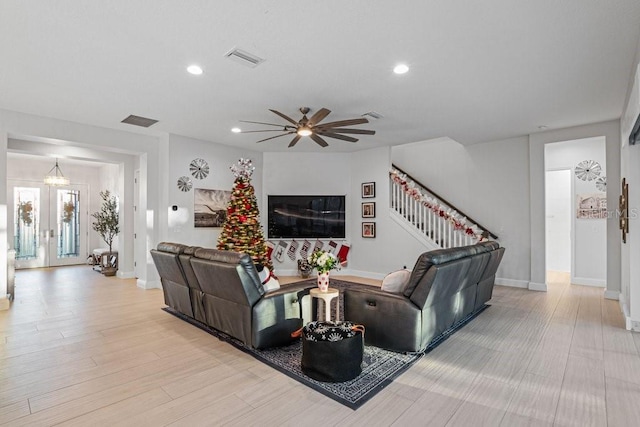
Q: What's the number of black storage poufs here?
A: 1